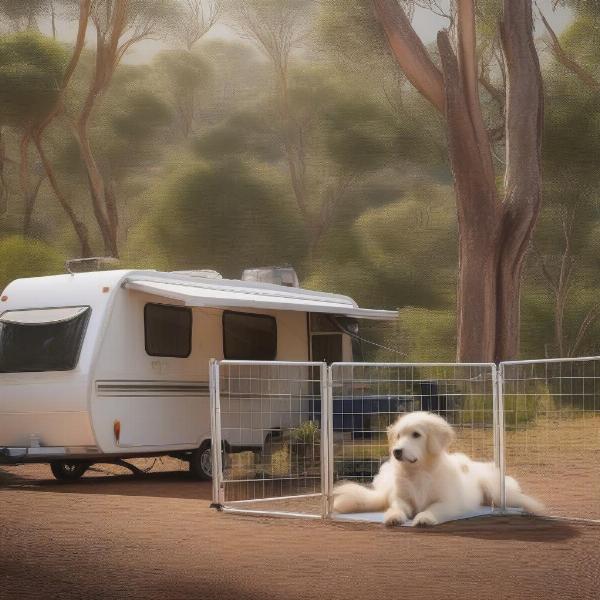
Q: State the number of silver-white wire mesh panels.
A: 3